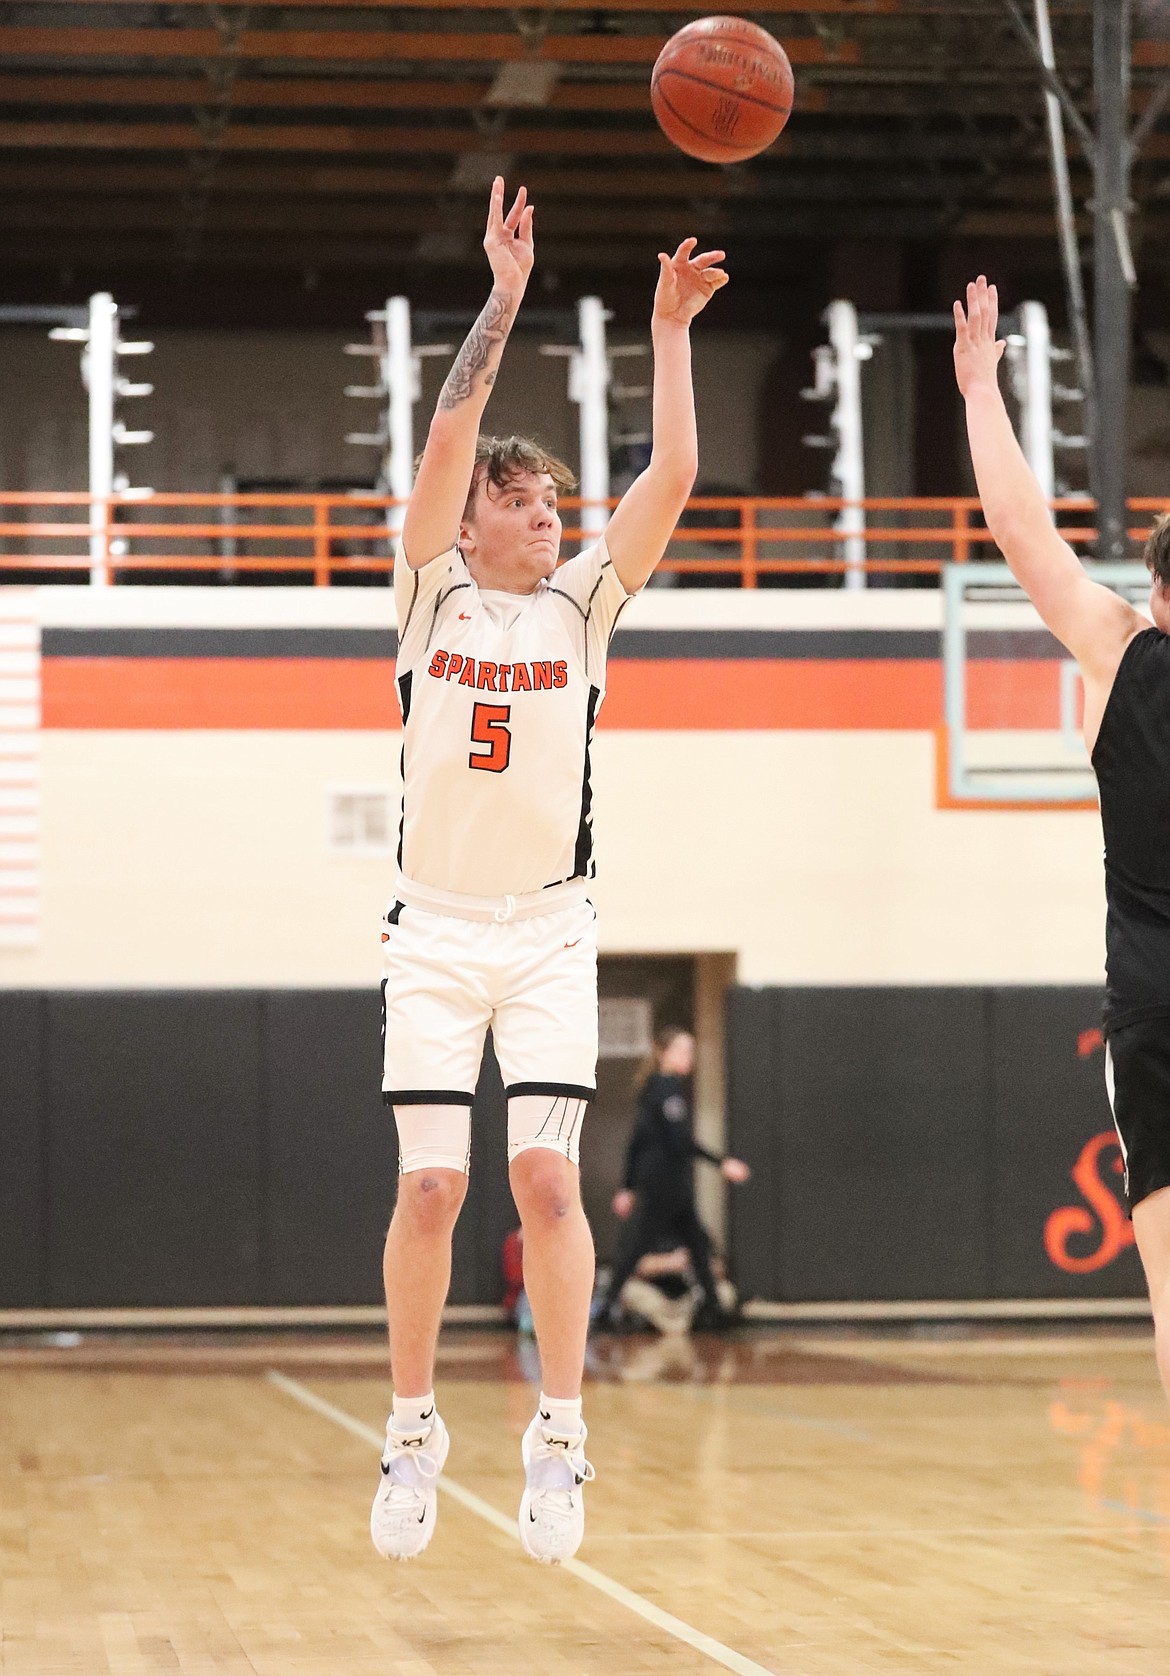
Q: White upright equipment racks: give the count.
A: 5